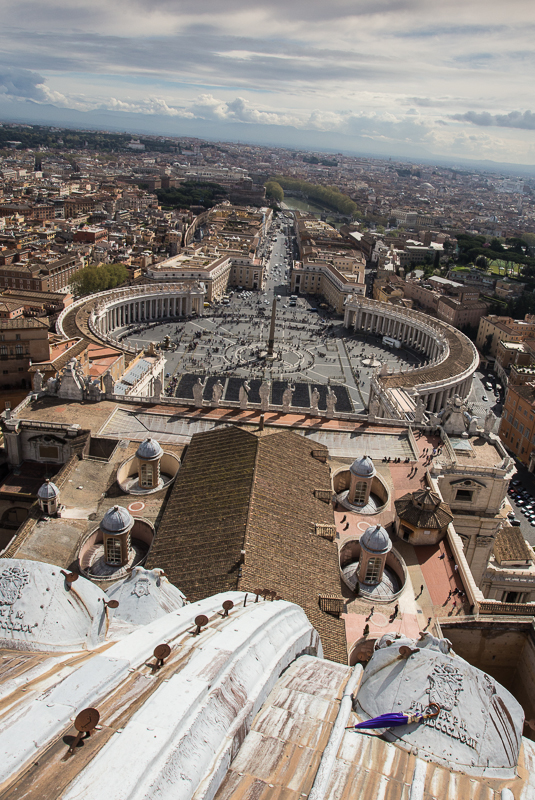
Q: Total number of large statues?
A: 13